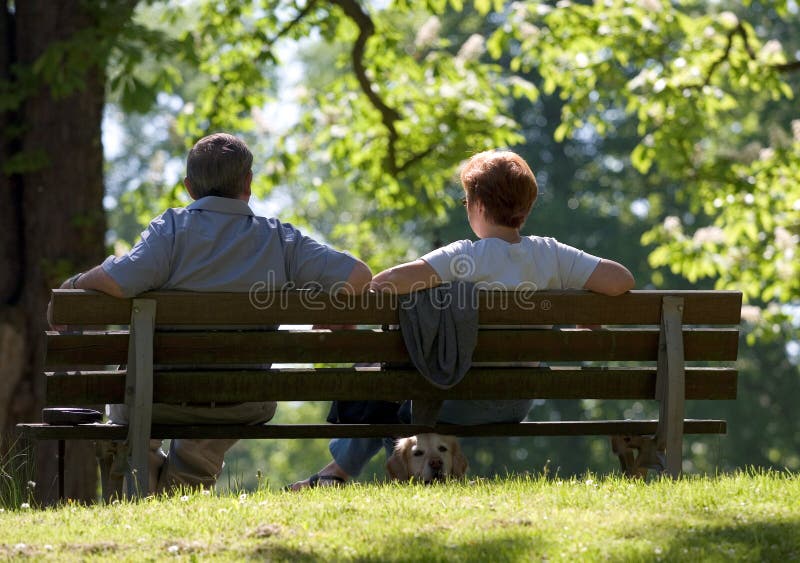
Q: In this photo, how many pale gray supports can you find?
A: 2